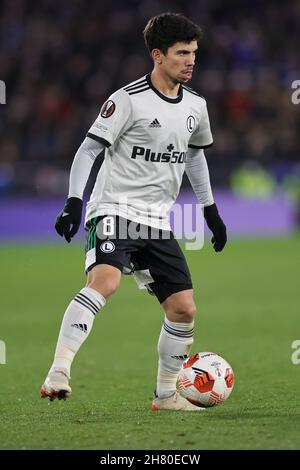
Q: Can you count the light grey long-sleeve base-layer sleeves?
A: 2